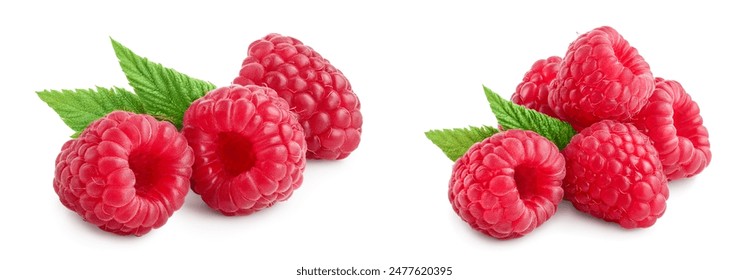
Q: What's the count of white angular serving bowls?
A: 0